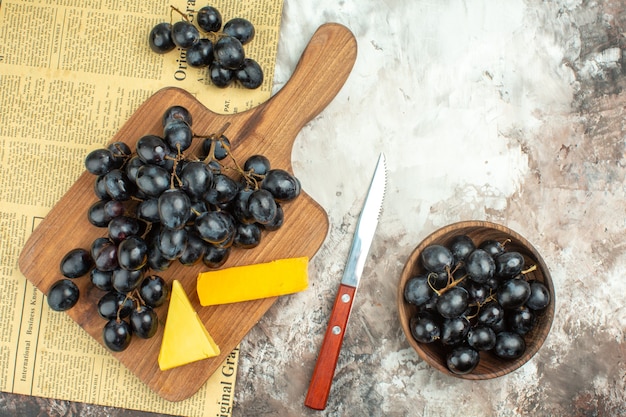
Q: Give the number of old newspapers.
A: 1